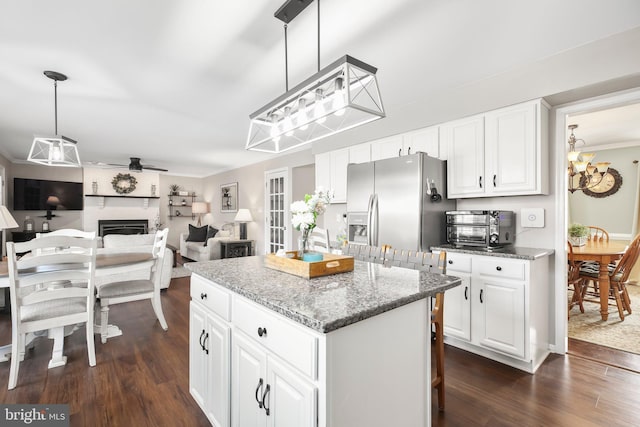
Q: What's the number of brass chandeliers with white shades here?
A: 1